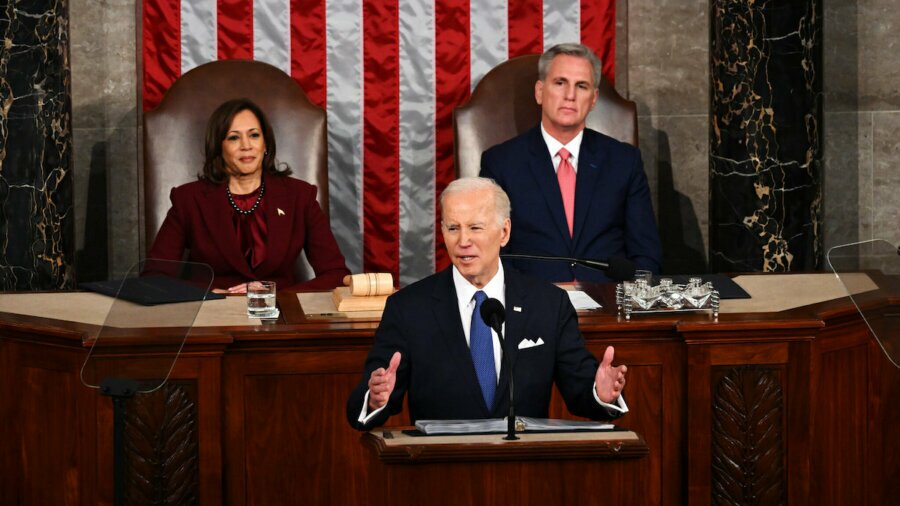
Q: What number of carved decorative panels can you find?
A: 2